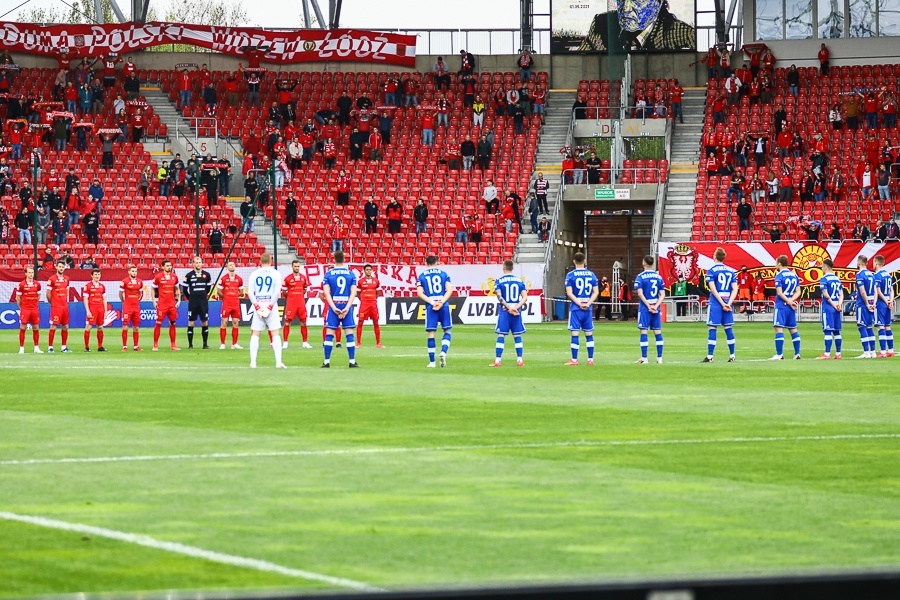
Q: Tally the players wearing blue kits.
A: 10